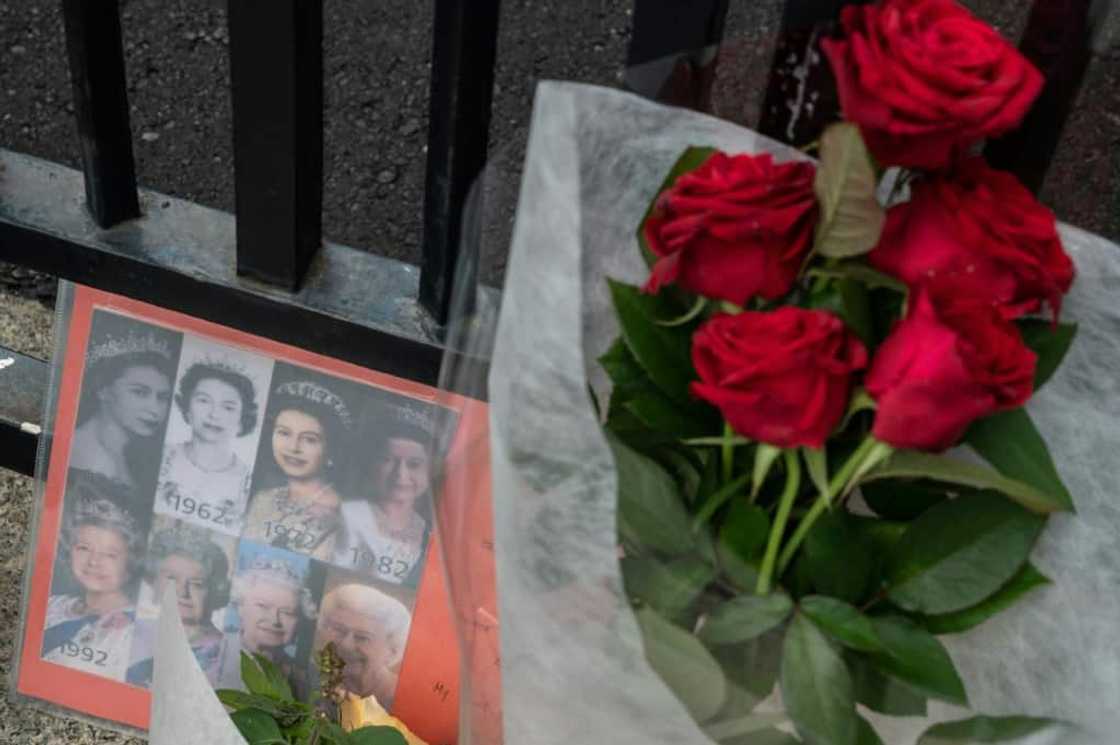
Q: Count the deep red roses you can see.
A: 5